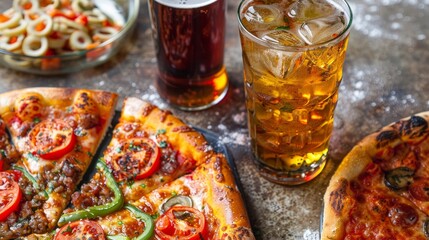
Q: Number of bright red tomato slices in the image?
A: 5